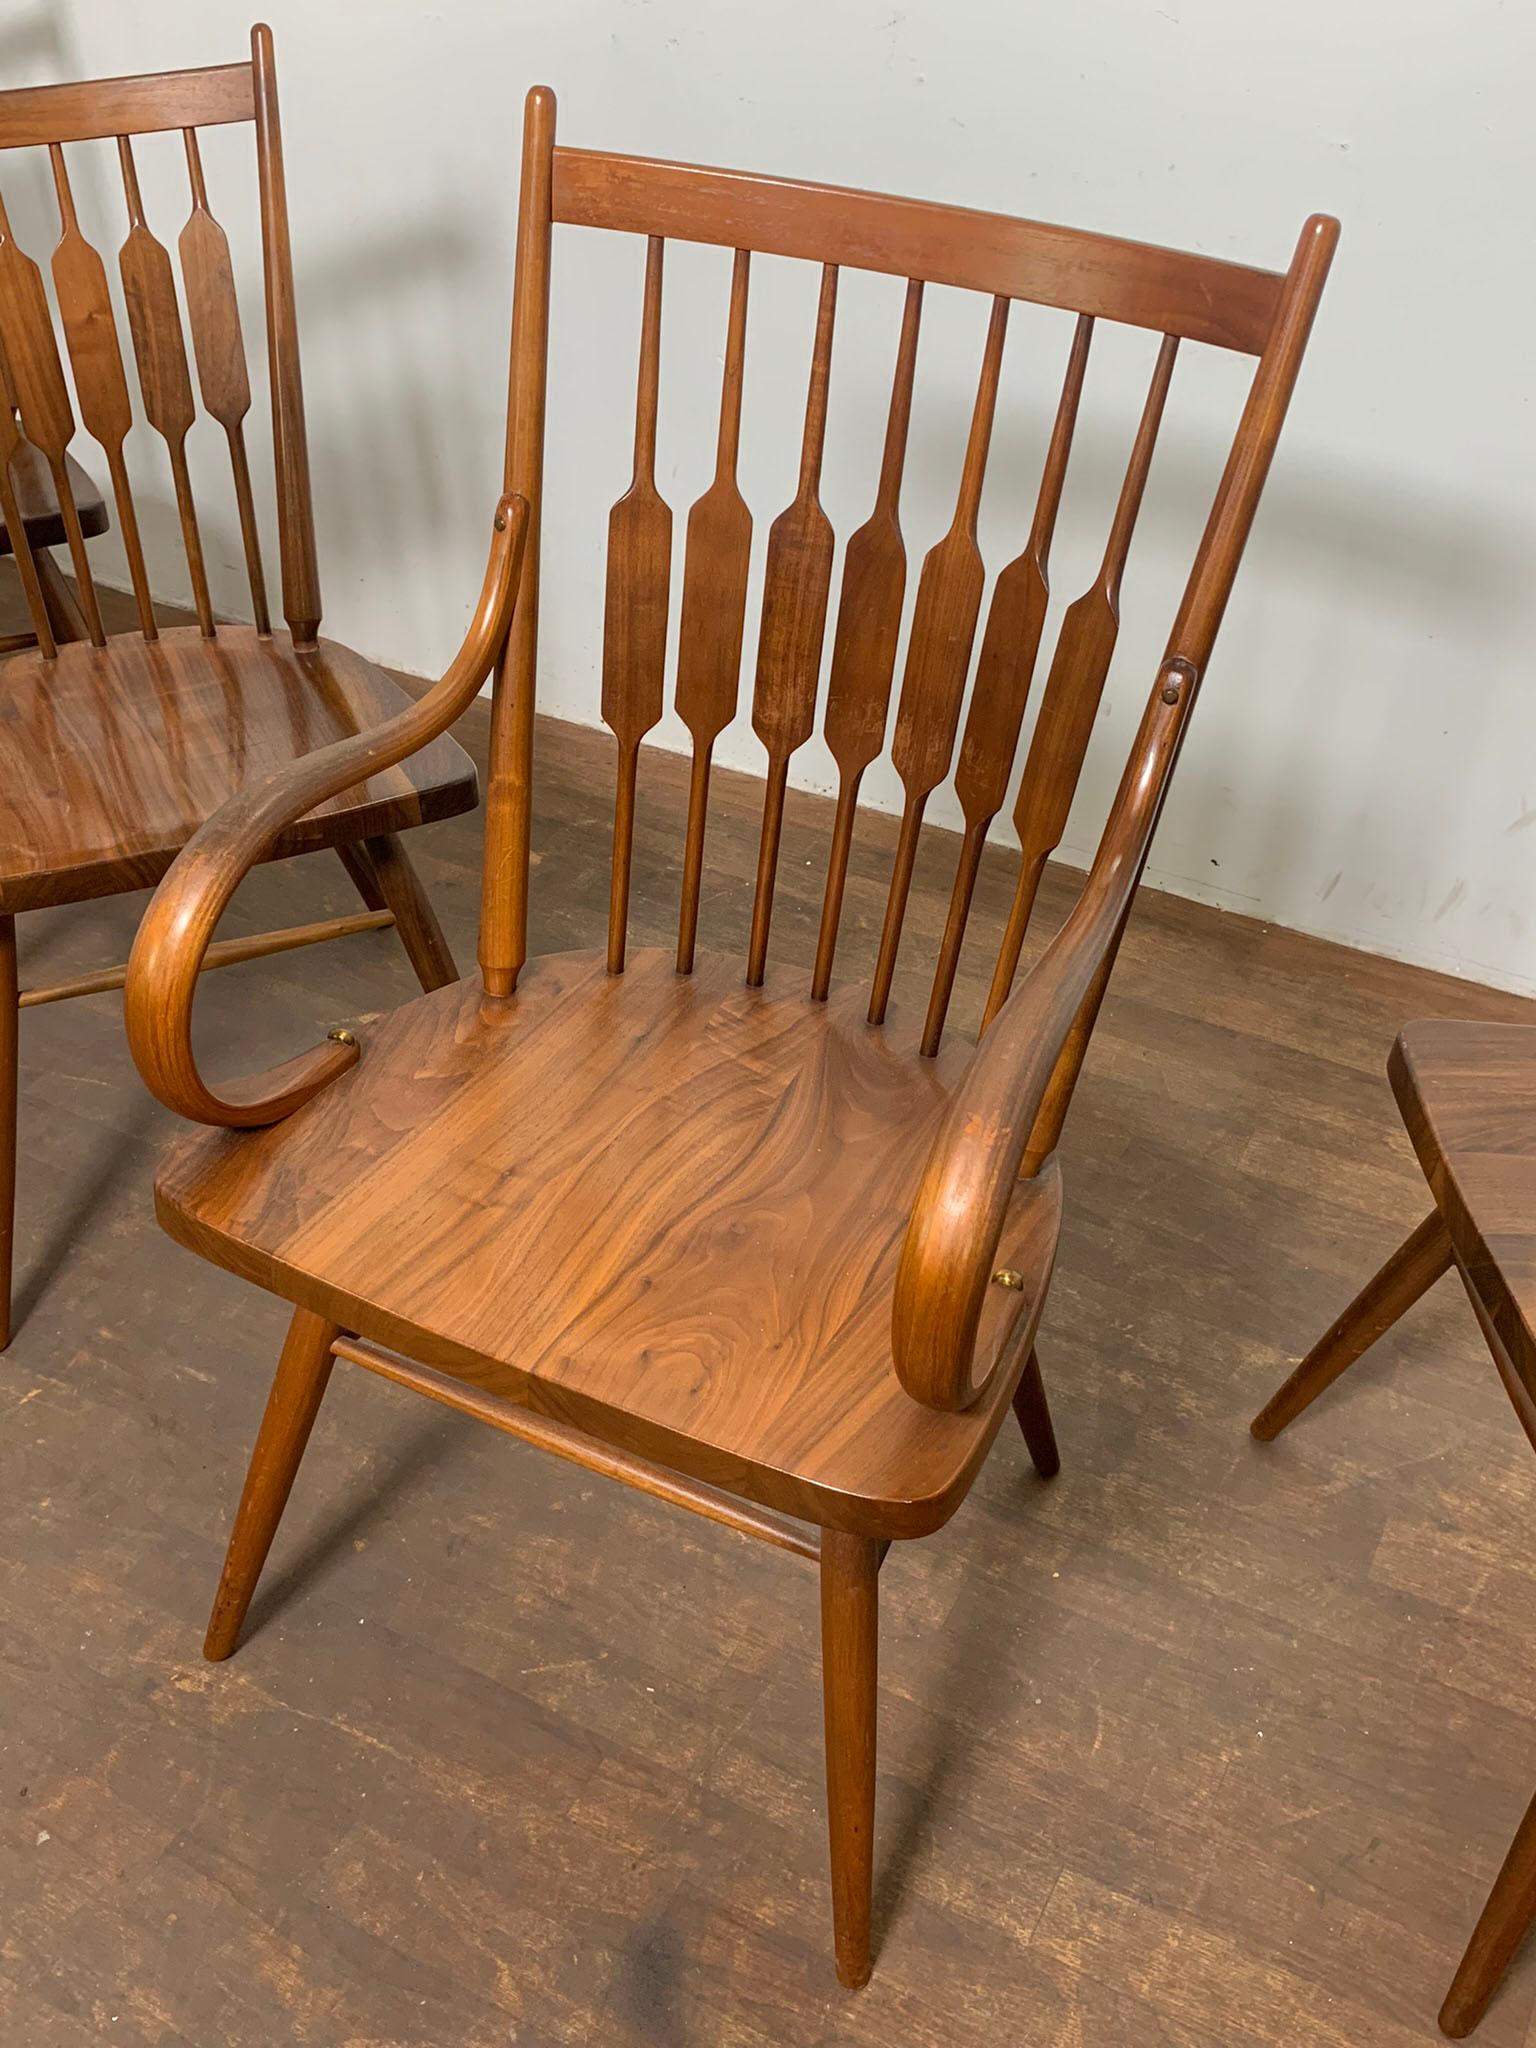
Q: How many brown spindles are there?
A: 12